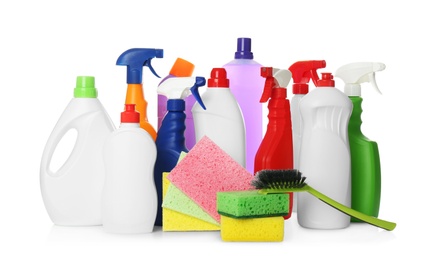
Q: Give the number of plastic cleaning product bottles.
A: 11